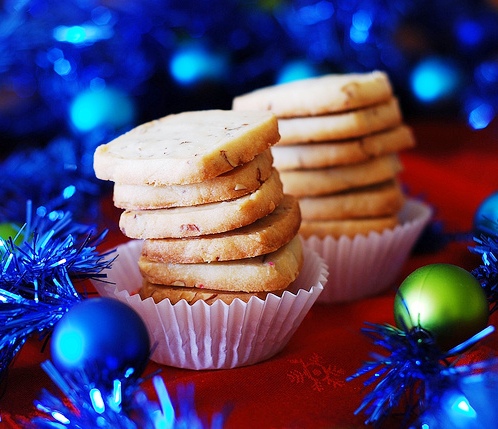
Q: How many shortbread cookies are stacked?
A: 12